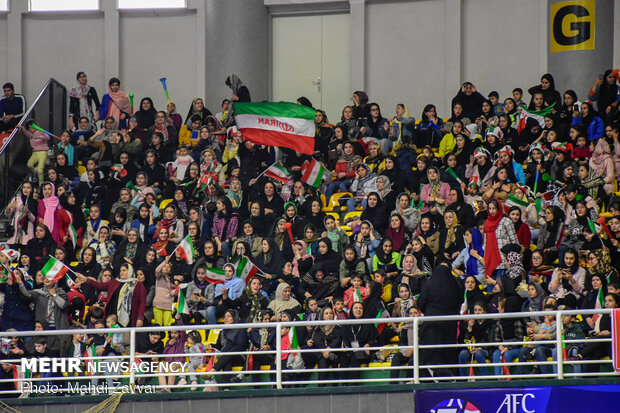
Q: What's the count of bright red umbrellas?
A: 0